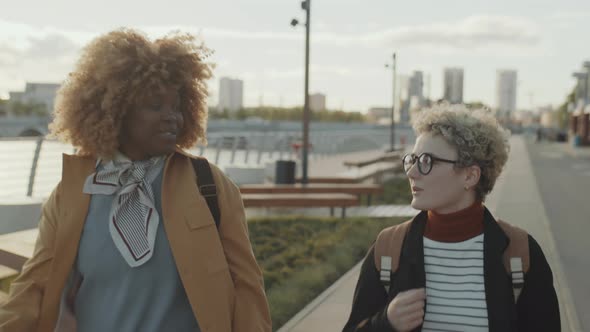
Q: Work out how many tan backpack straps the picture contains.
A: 2